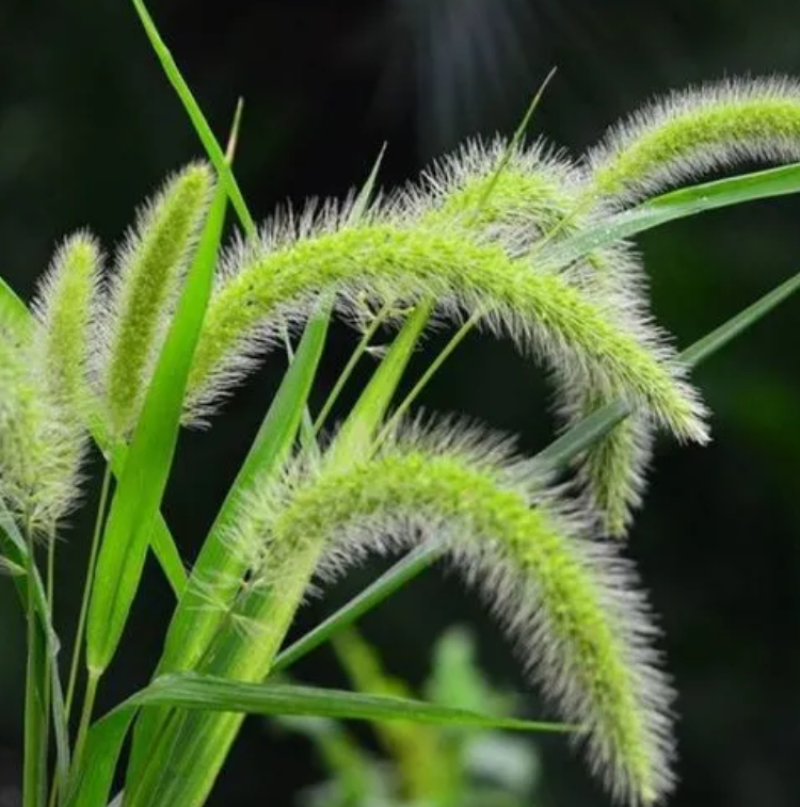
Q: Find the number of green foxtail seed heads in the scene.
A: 7